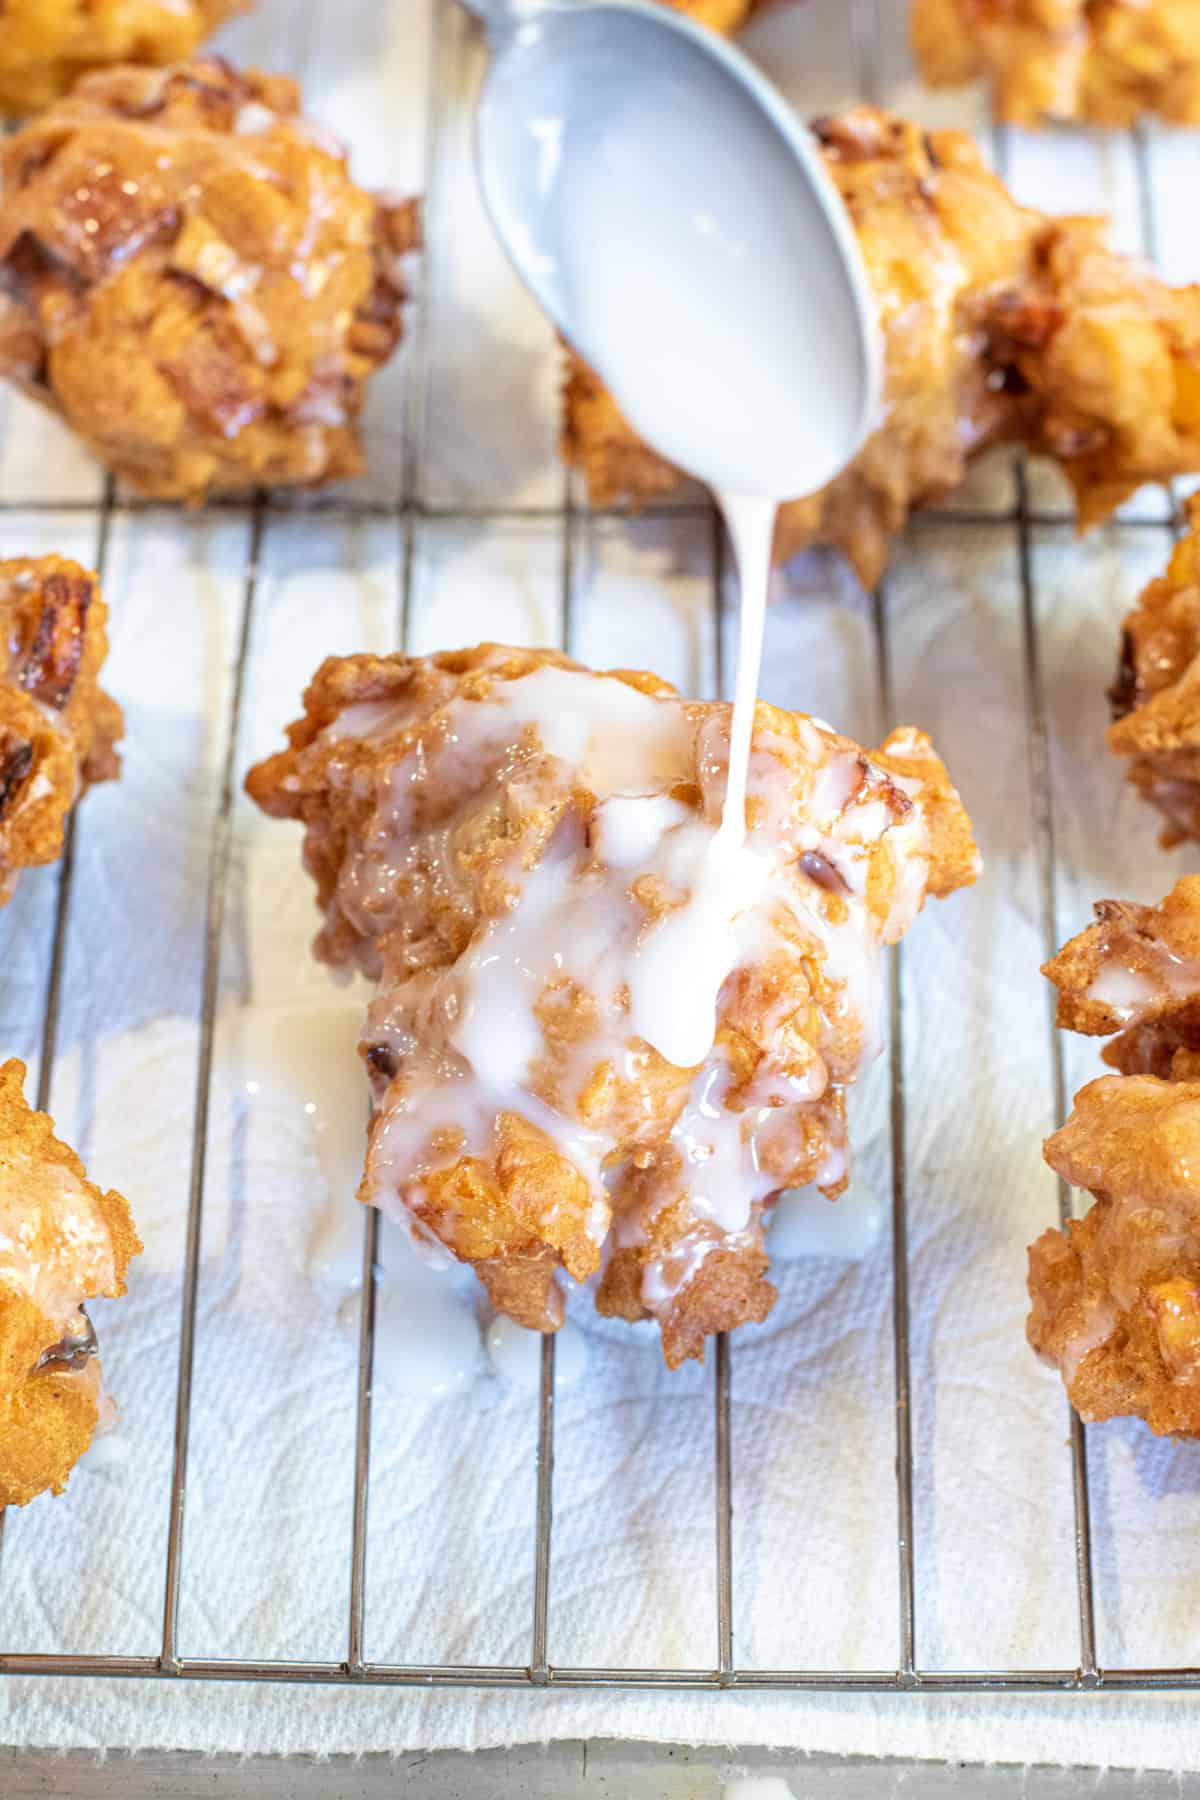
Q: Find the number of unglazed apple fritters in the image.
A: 0